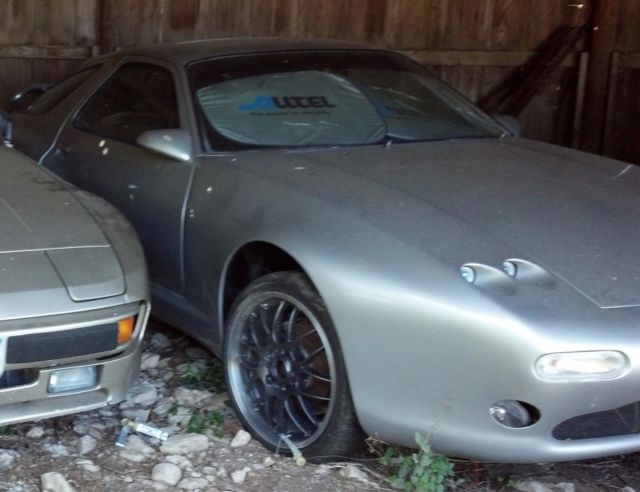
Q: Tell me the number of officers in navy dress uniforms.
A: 0